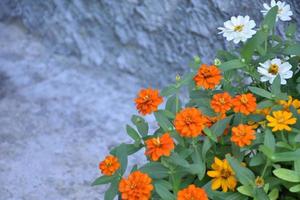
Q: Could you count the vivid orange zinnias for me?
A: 10